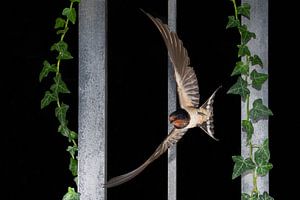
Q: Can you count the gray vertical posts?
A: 3